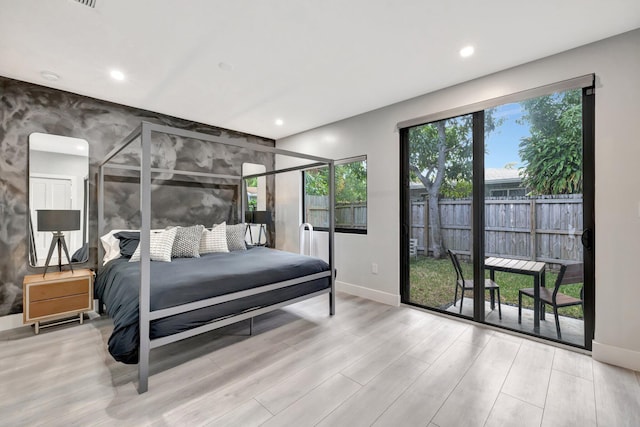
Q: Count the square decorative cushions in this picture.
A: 4